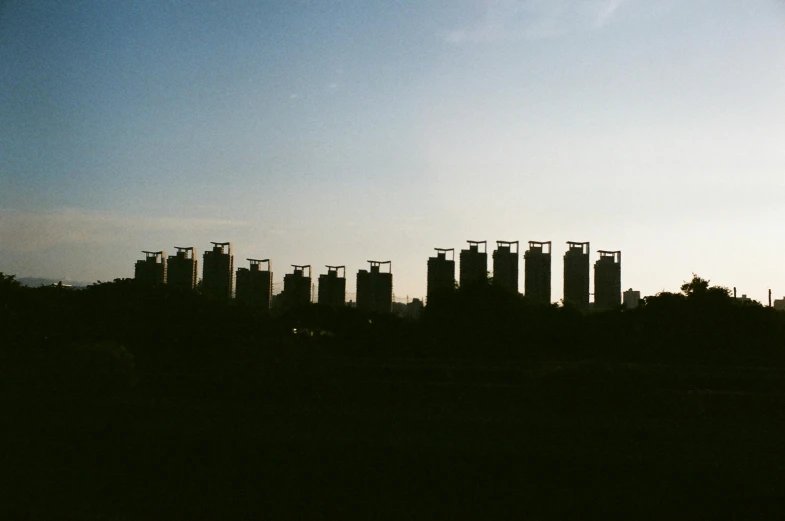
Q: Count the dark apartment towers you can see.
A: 13